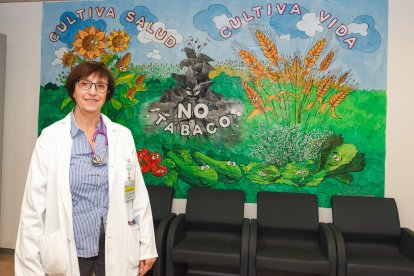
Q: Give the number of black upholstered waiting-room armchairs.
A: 4